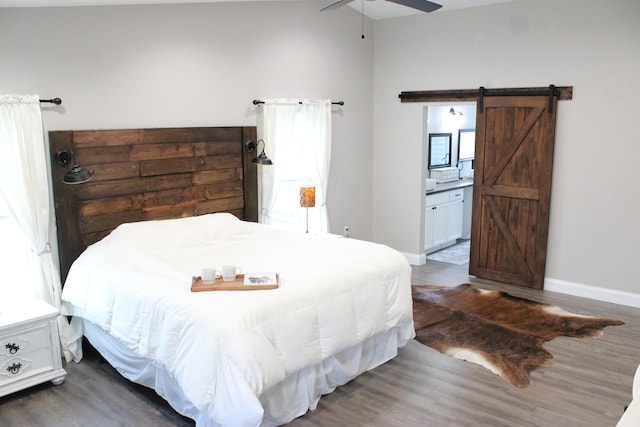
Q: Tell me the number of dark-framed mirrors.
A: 2